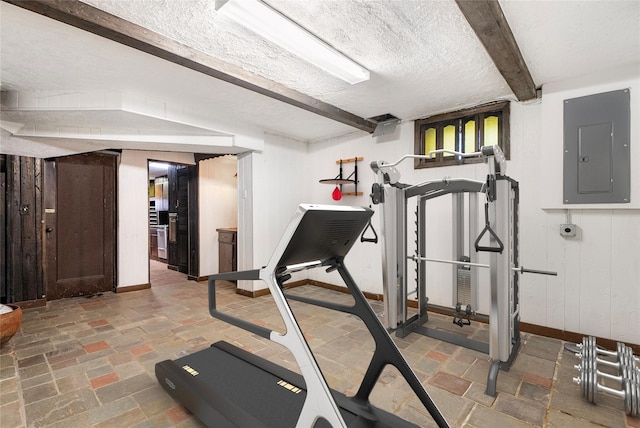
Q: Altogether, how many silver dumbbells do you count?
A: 4